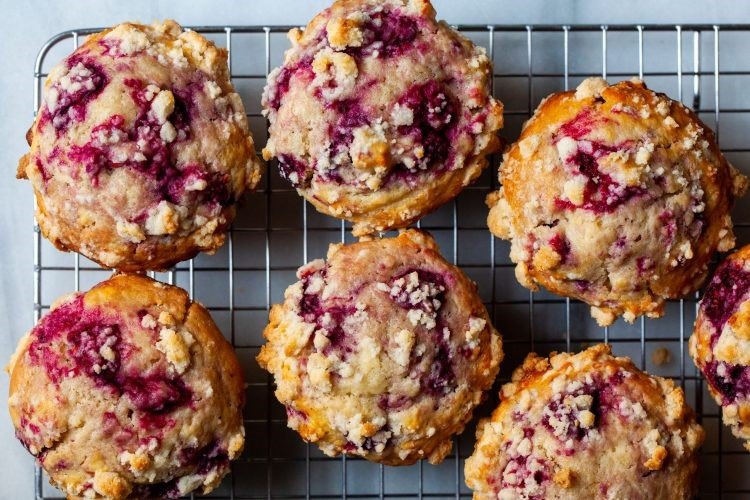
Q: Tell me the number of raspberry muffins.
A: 7